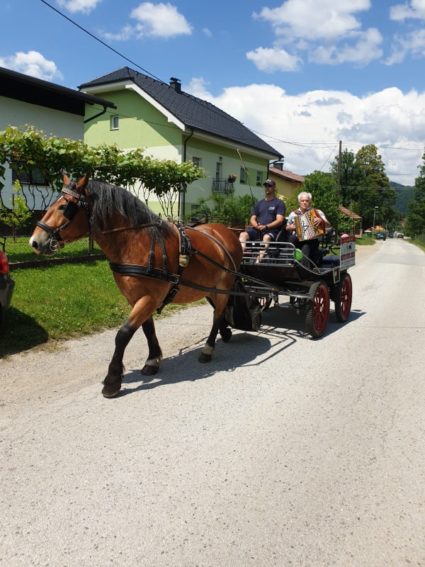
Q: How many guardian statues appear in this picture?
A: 0